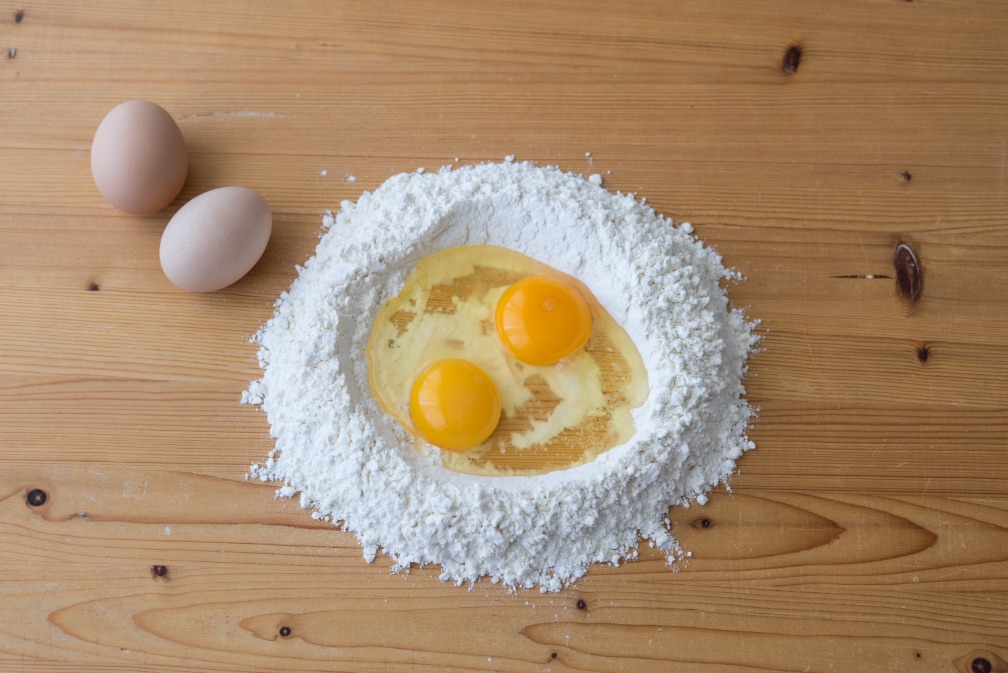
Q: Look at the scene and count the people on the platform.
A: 0